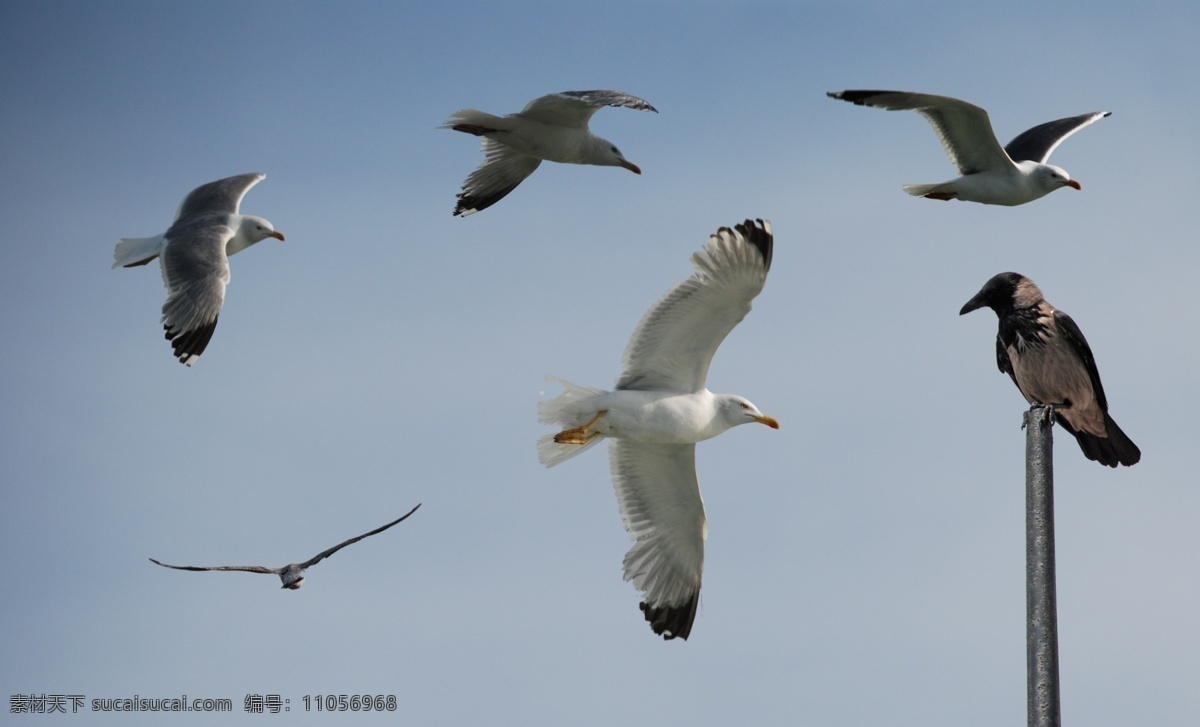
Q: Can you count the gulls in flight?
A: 5